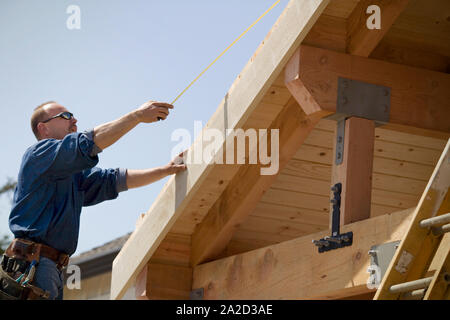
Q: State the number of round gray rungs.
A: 4